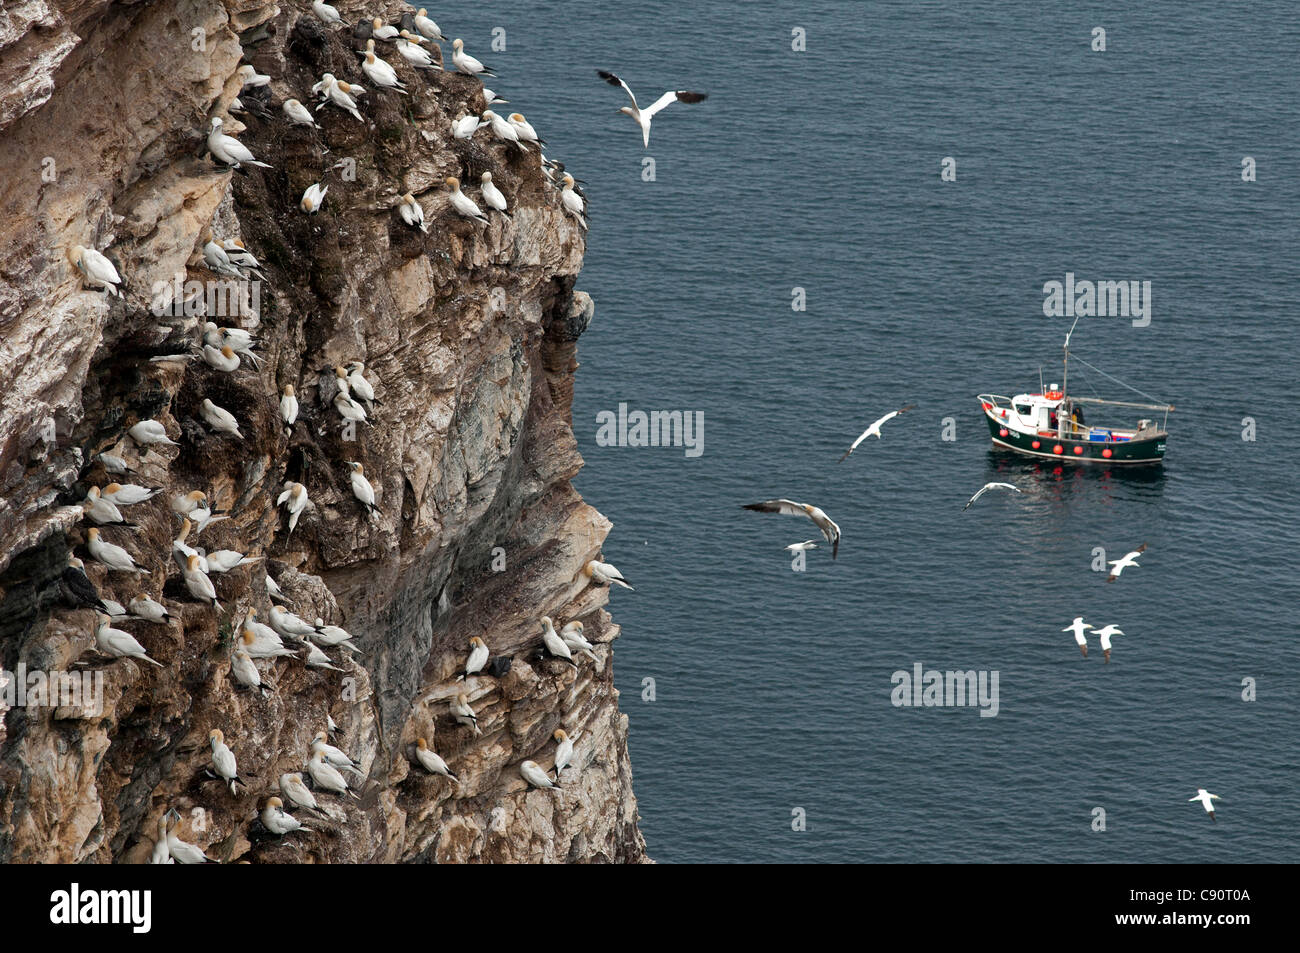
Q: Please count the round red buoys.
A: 5